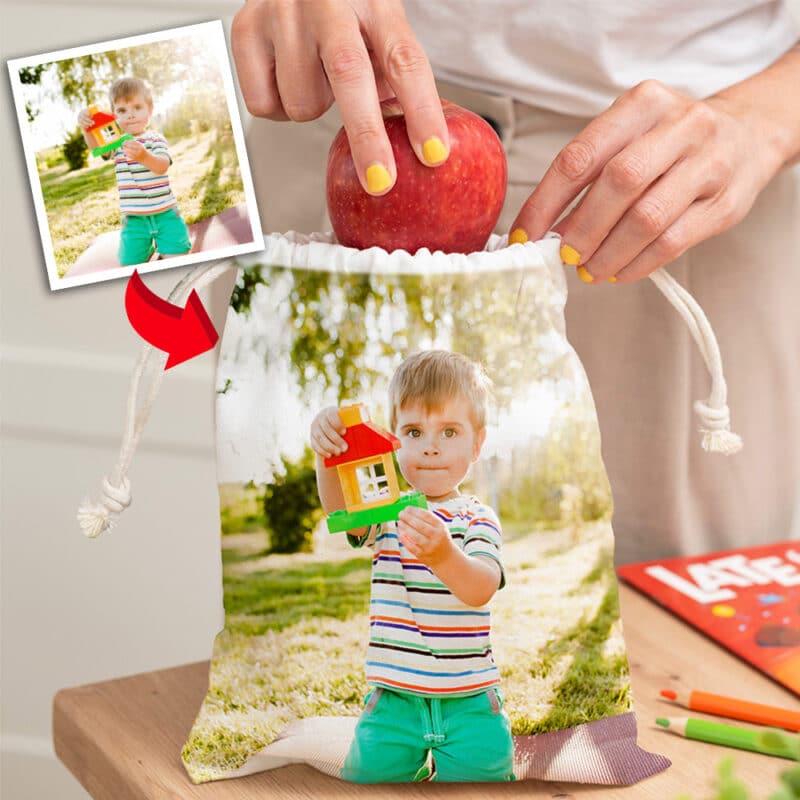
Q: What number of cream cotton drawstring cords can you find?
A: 2